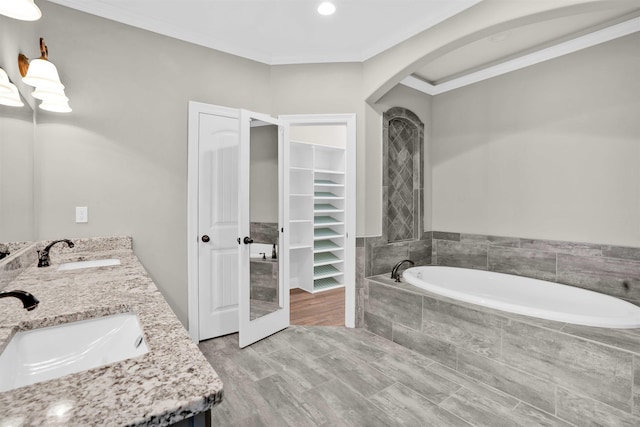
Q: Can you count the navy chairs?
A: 0